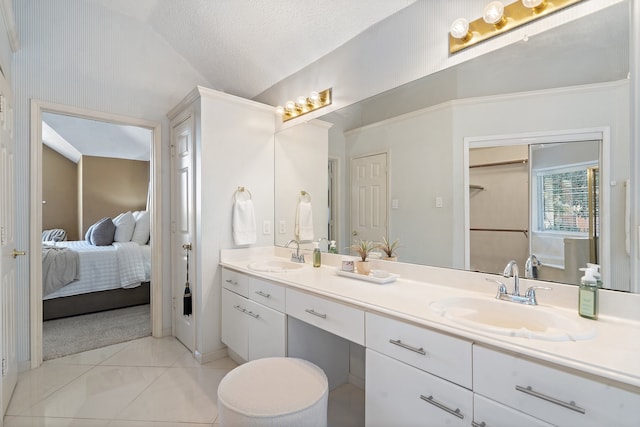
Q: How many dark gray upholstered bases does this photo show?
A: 1